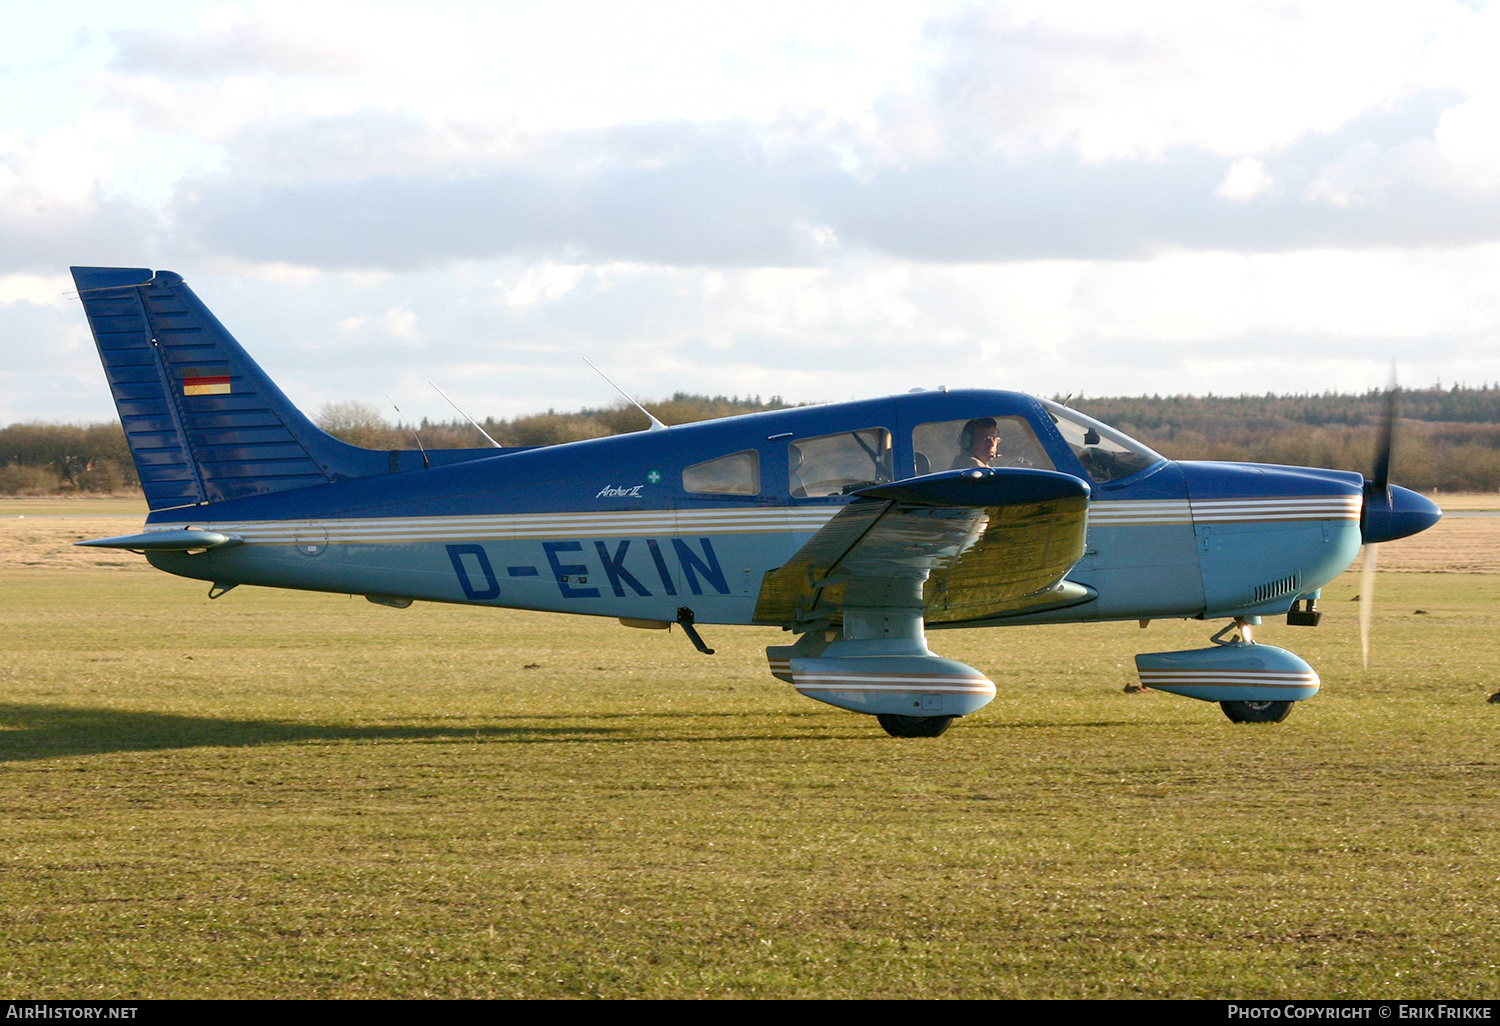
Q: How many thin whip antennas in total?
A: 3